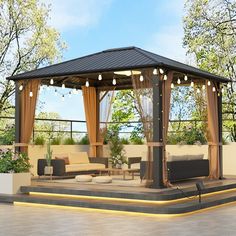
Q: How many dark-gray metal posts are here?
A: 4